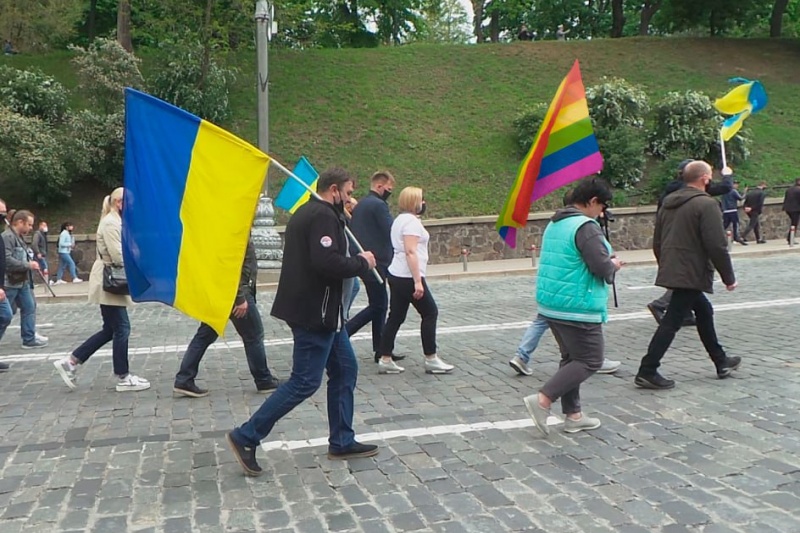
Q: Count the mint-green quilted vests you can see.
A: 1